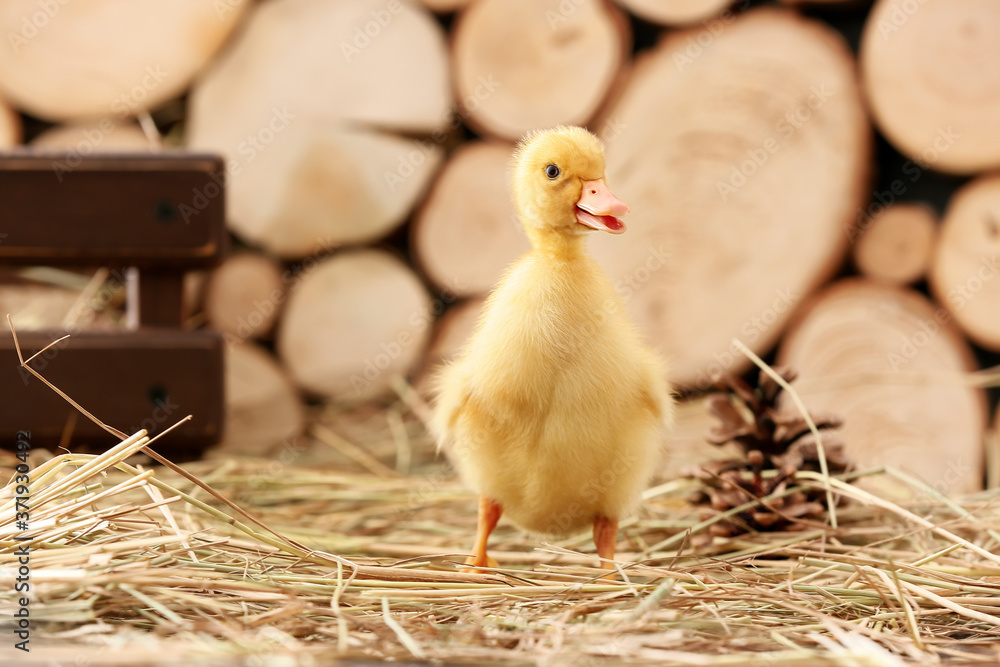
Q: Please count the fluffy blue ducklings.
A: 0